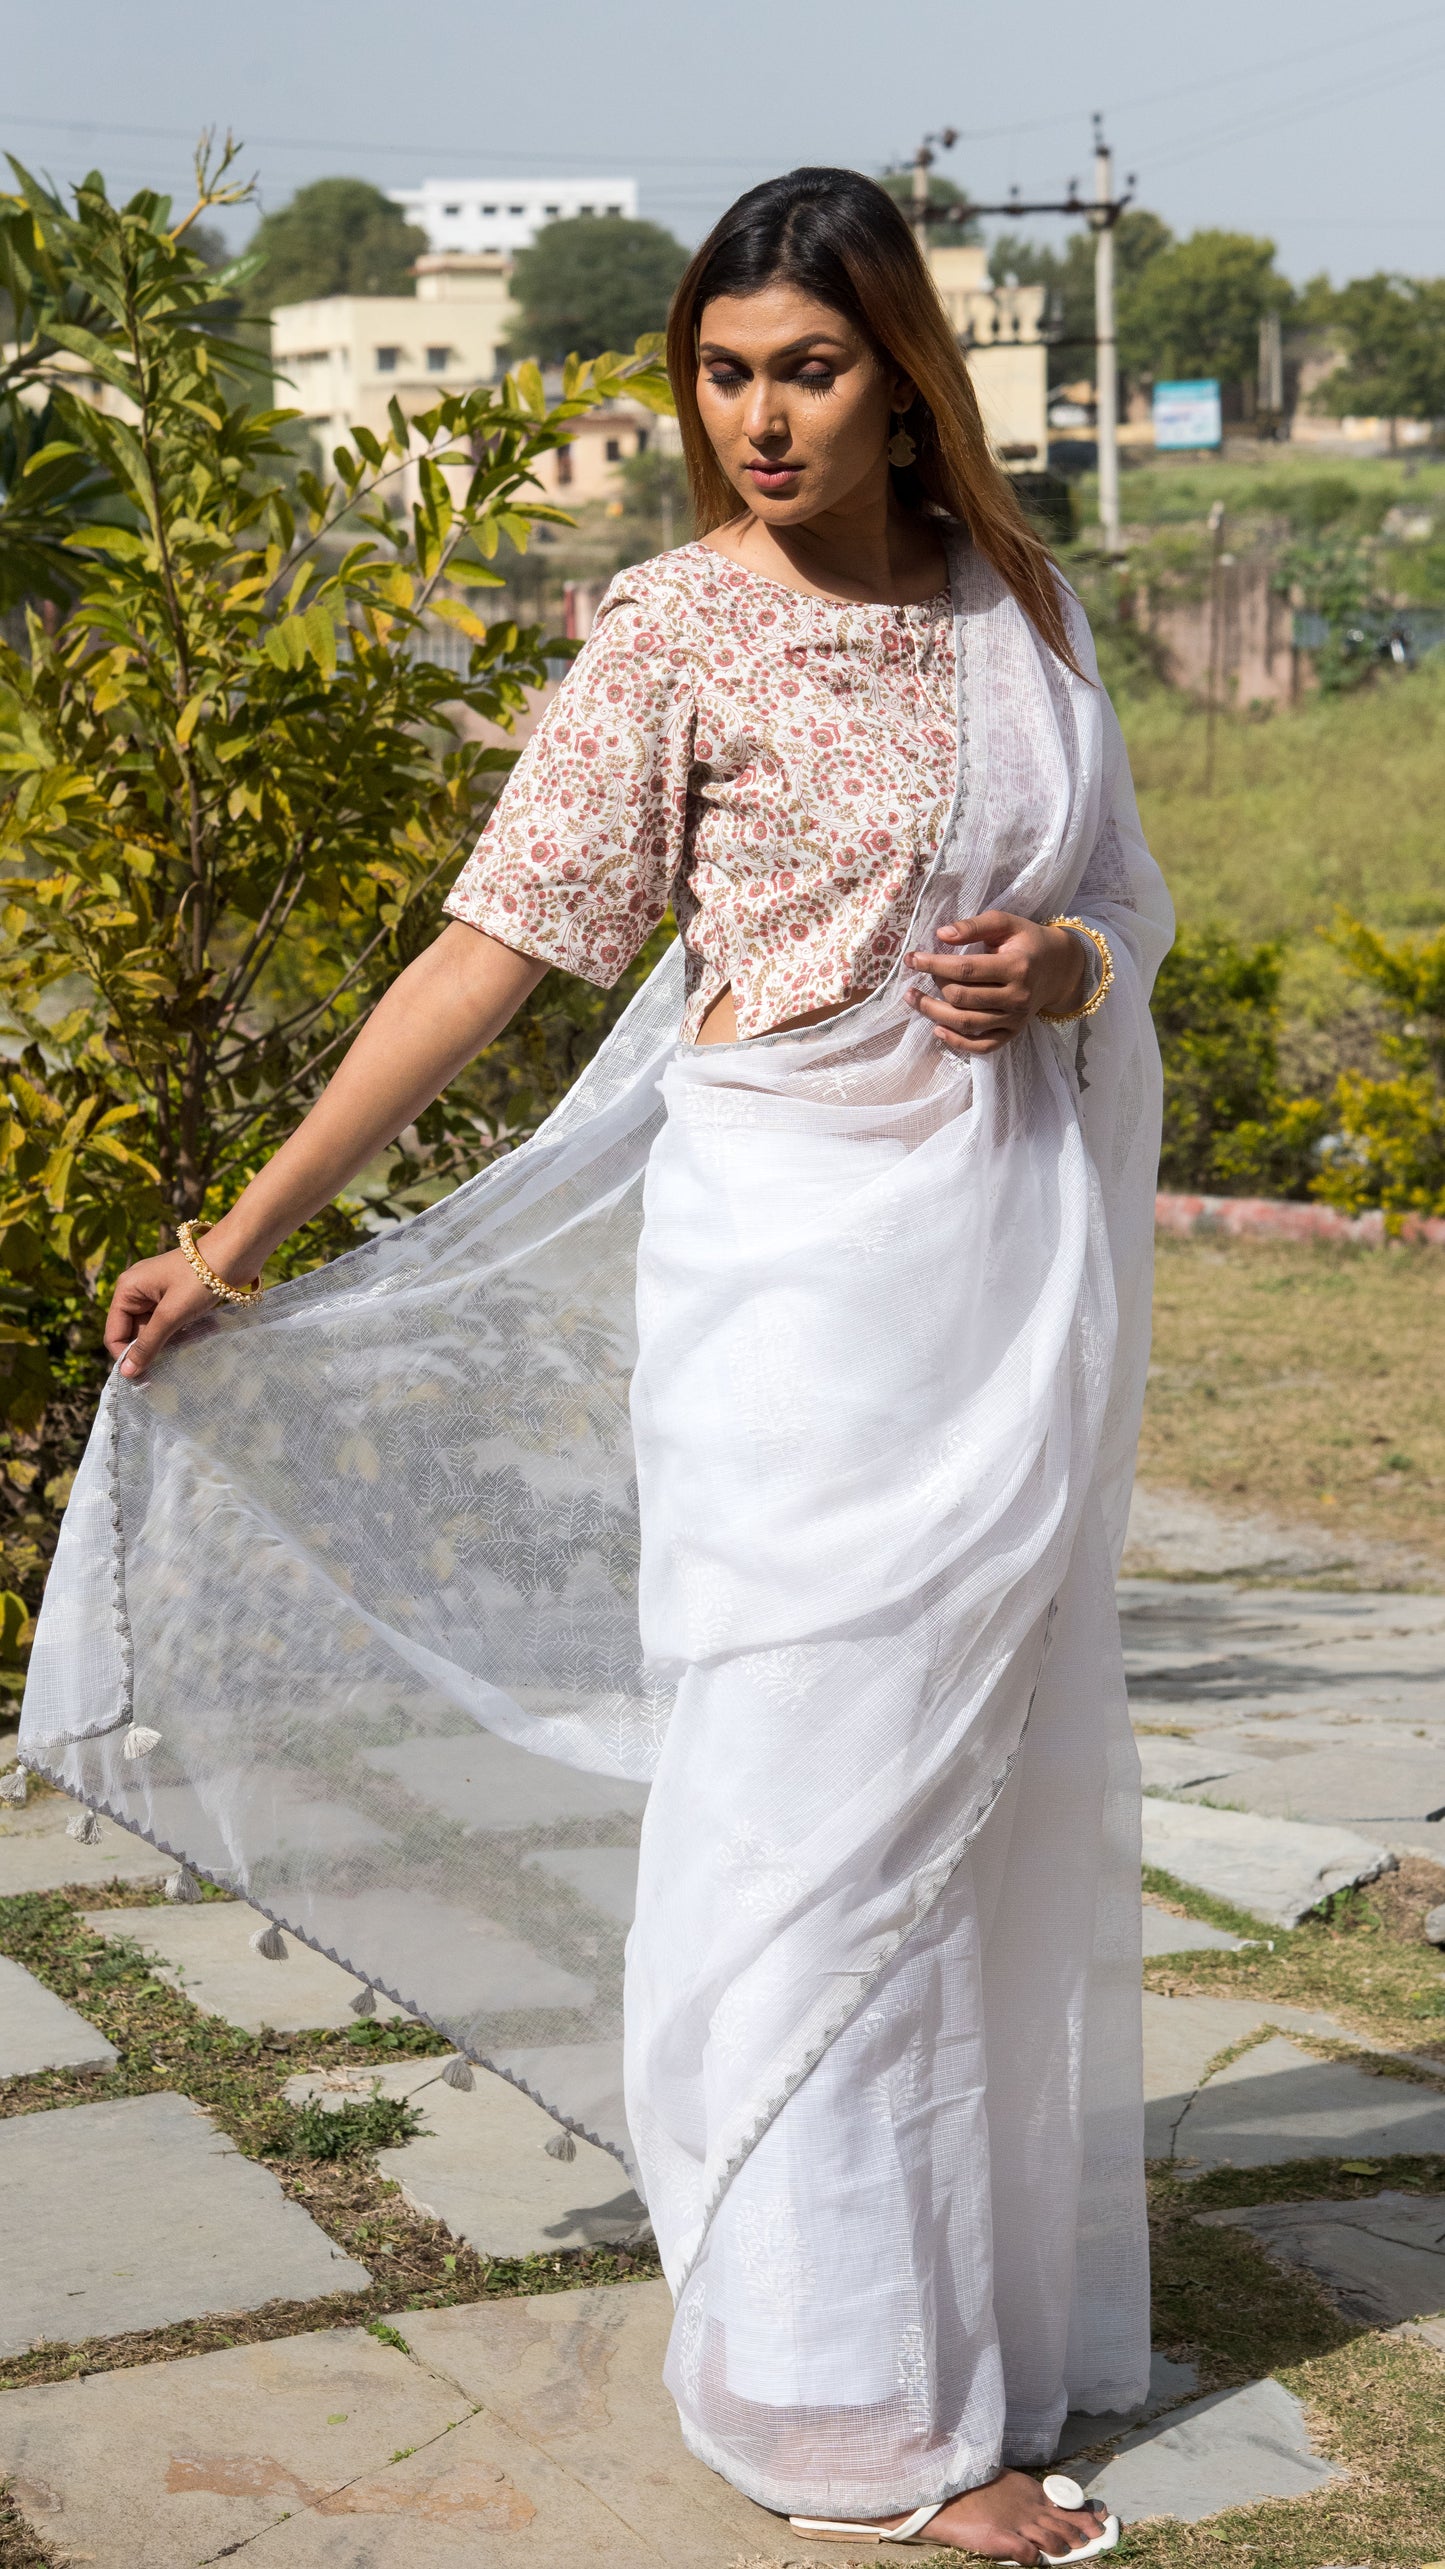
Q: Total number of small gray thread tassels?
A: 8